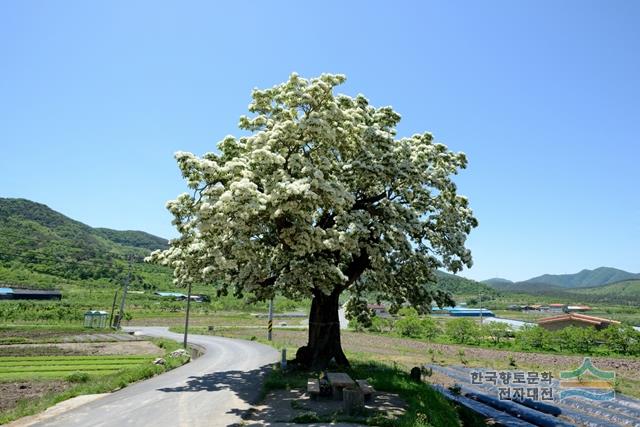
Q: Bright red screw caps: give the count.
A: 0